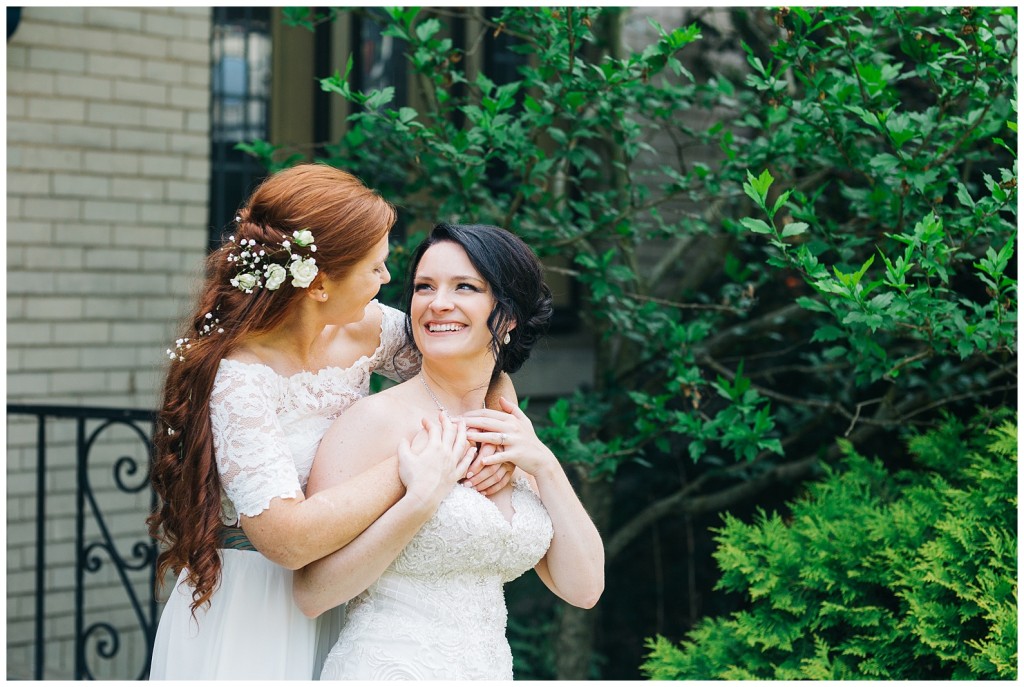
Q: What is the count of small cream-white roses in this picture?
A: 4